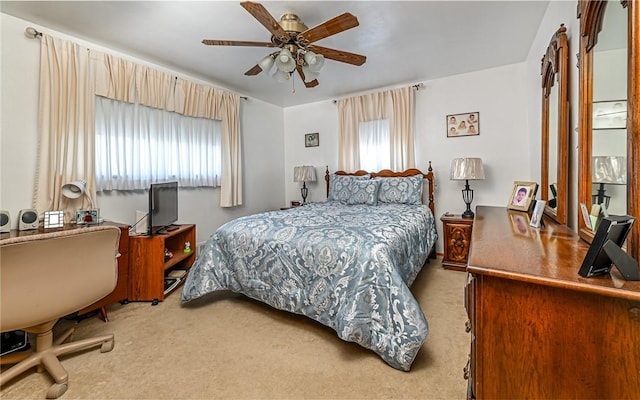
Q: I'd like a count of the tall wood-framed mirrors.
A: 2